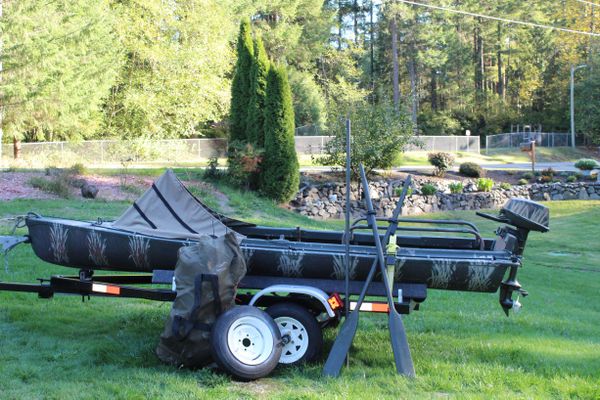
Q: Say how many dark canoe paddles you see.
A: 2